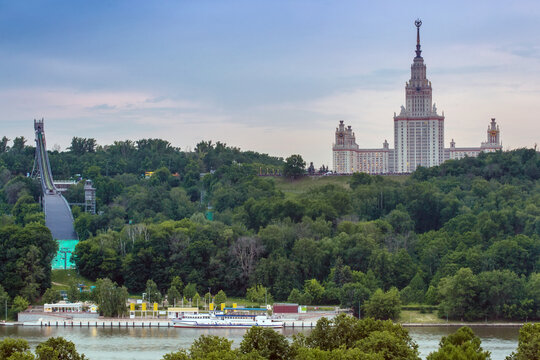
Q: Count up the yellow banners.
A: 6